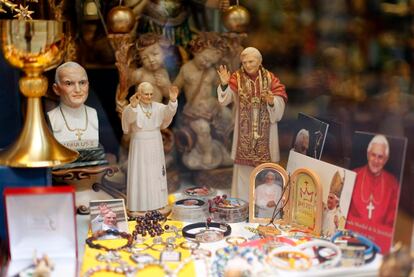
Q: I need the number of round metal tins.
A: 3